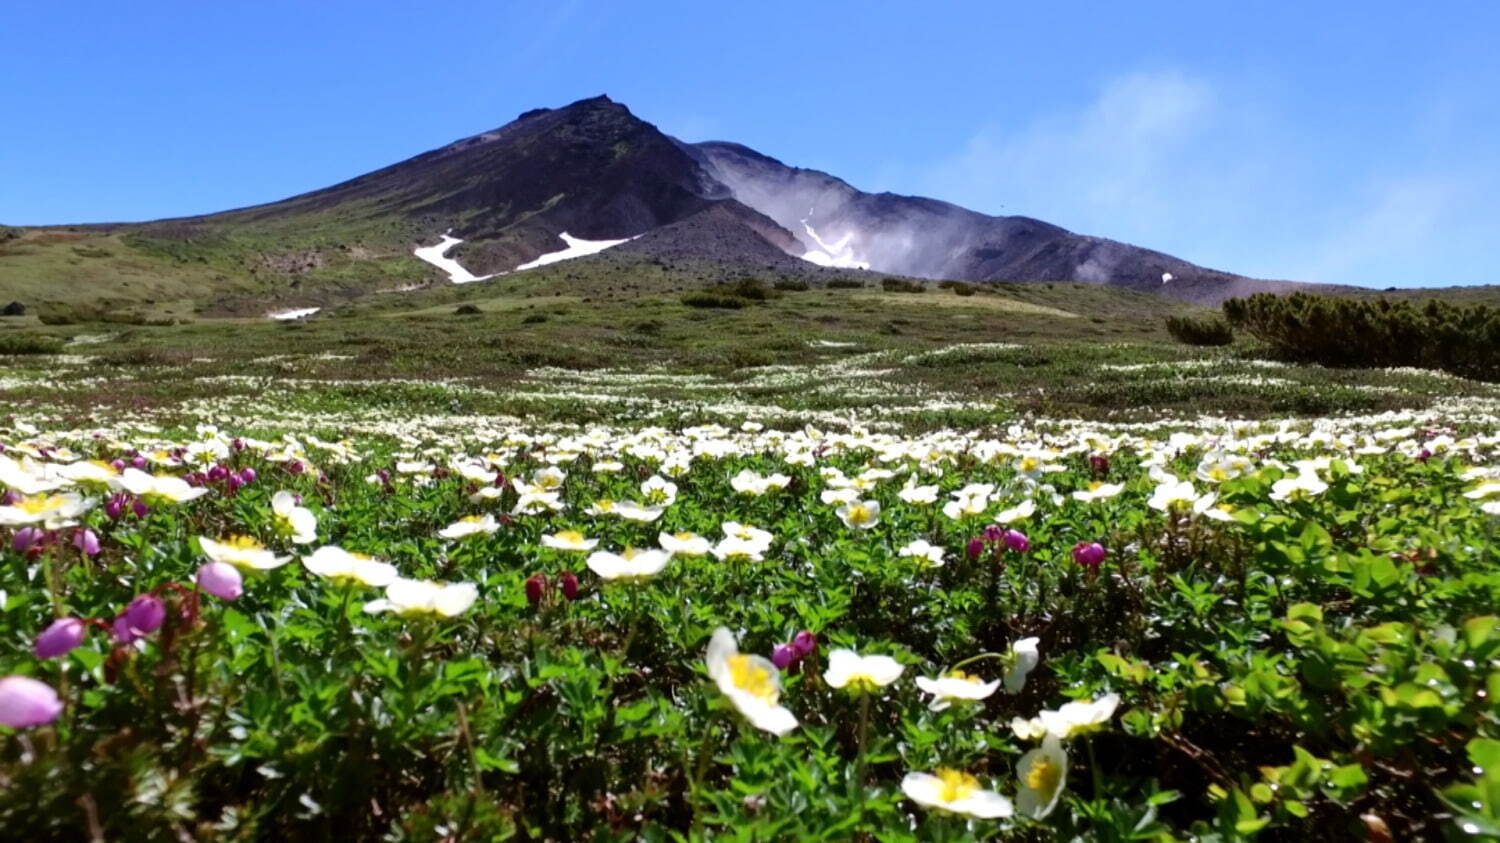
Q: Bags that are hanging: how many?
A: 0